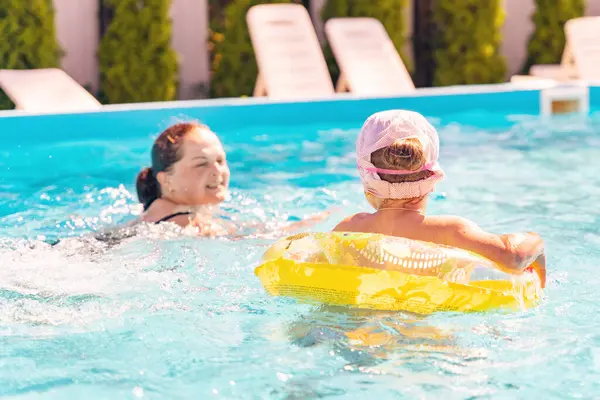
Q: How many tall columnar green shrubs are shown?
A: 6